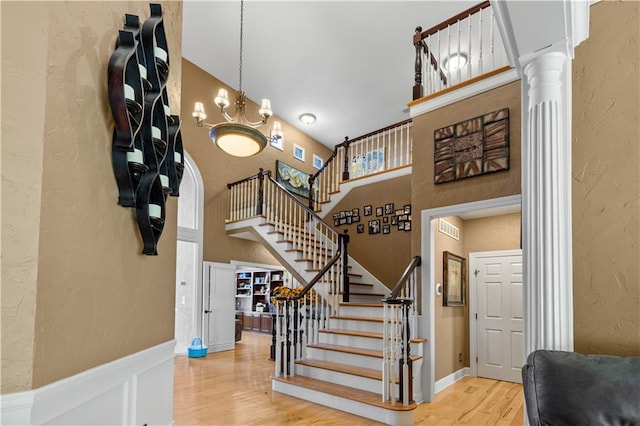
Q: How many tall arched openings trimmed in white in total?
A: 1